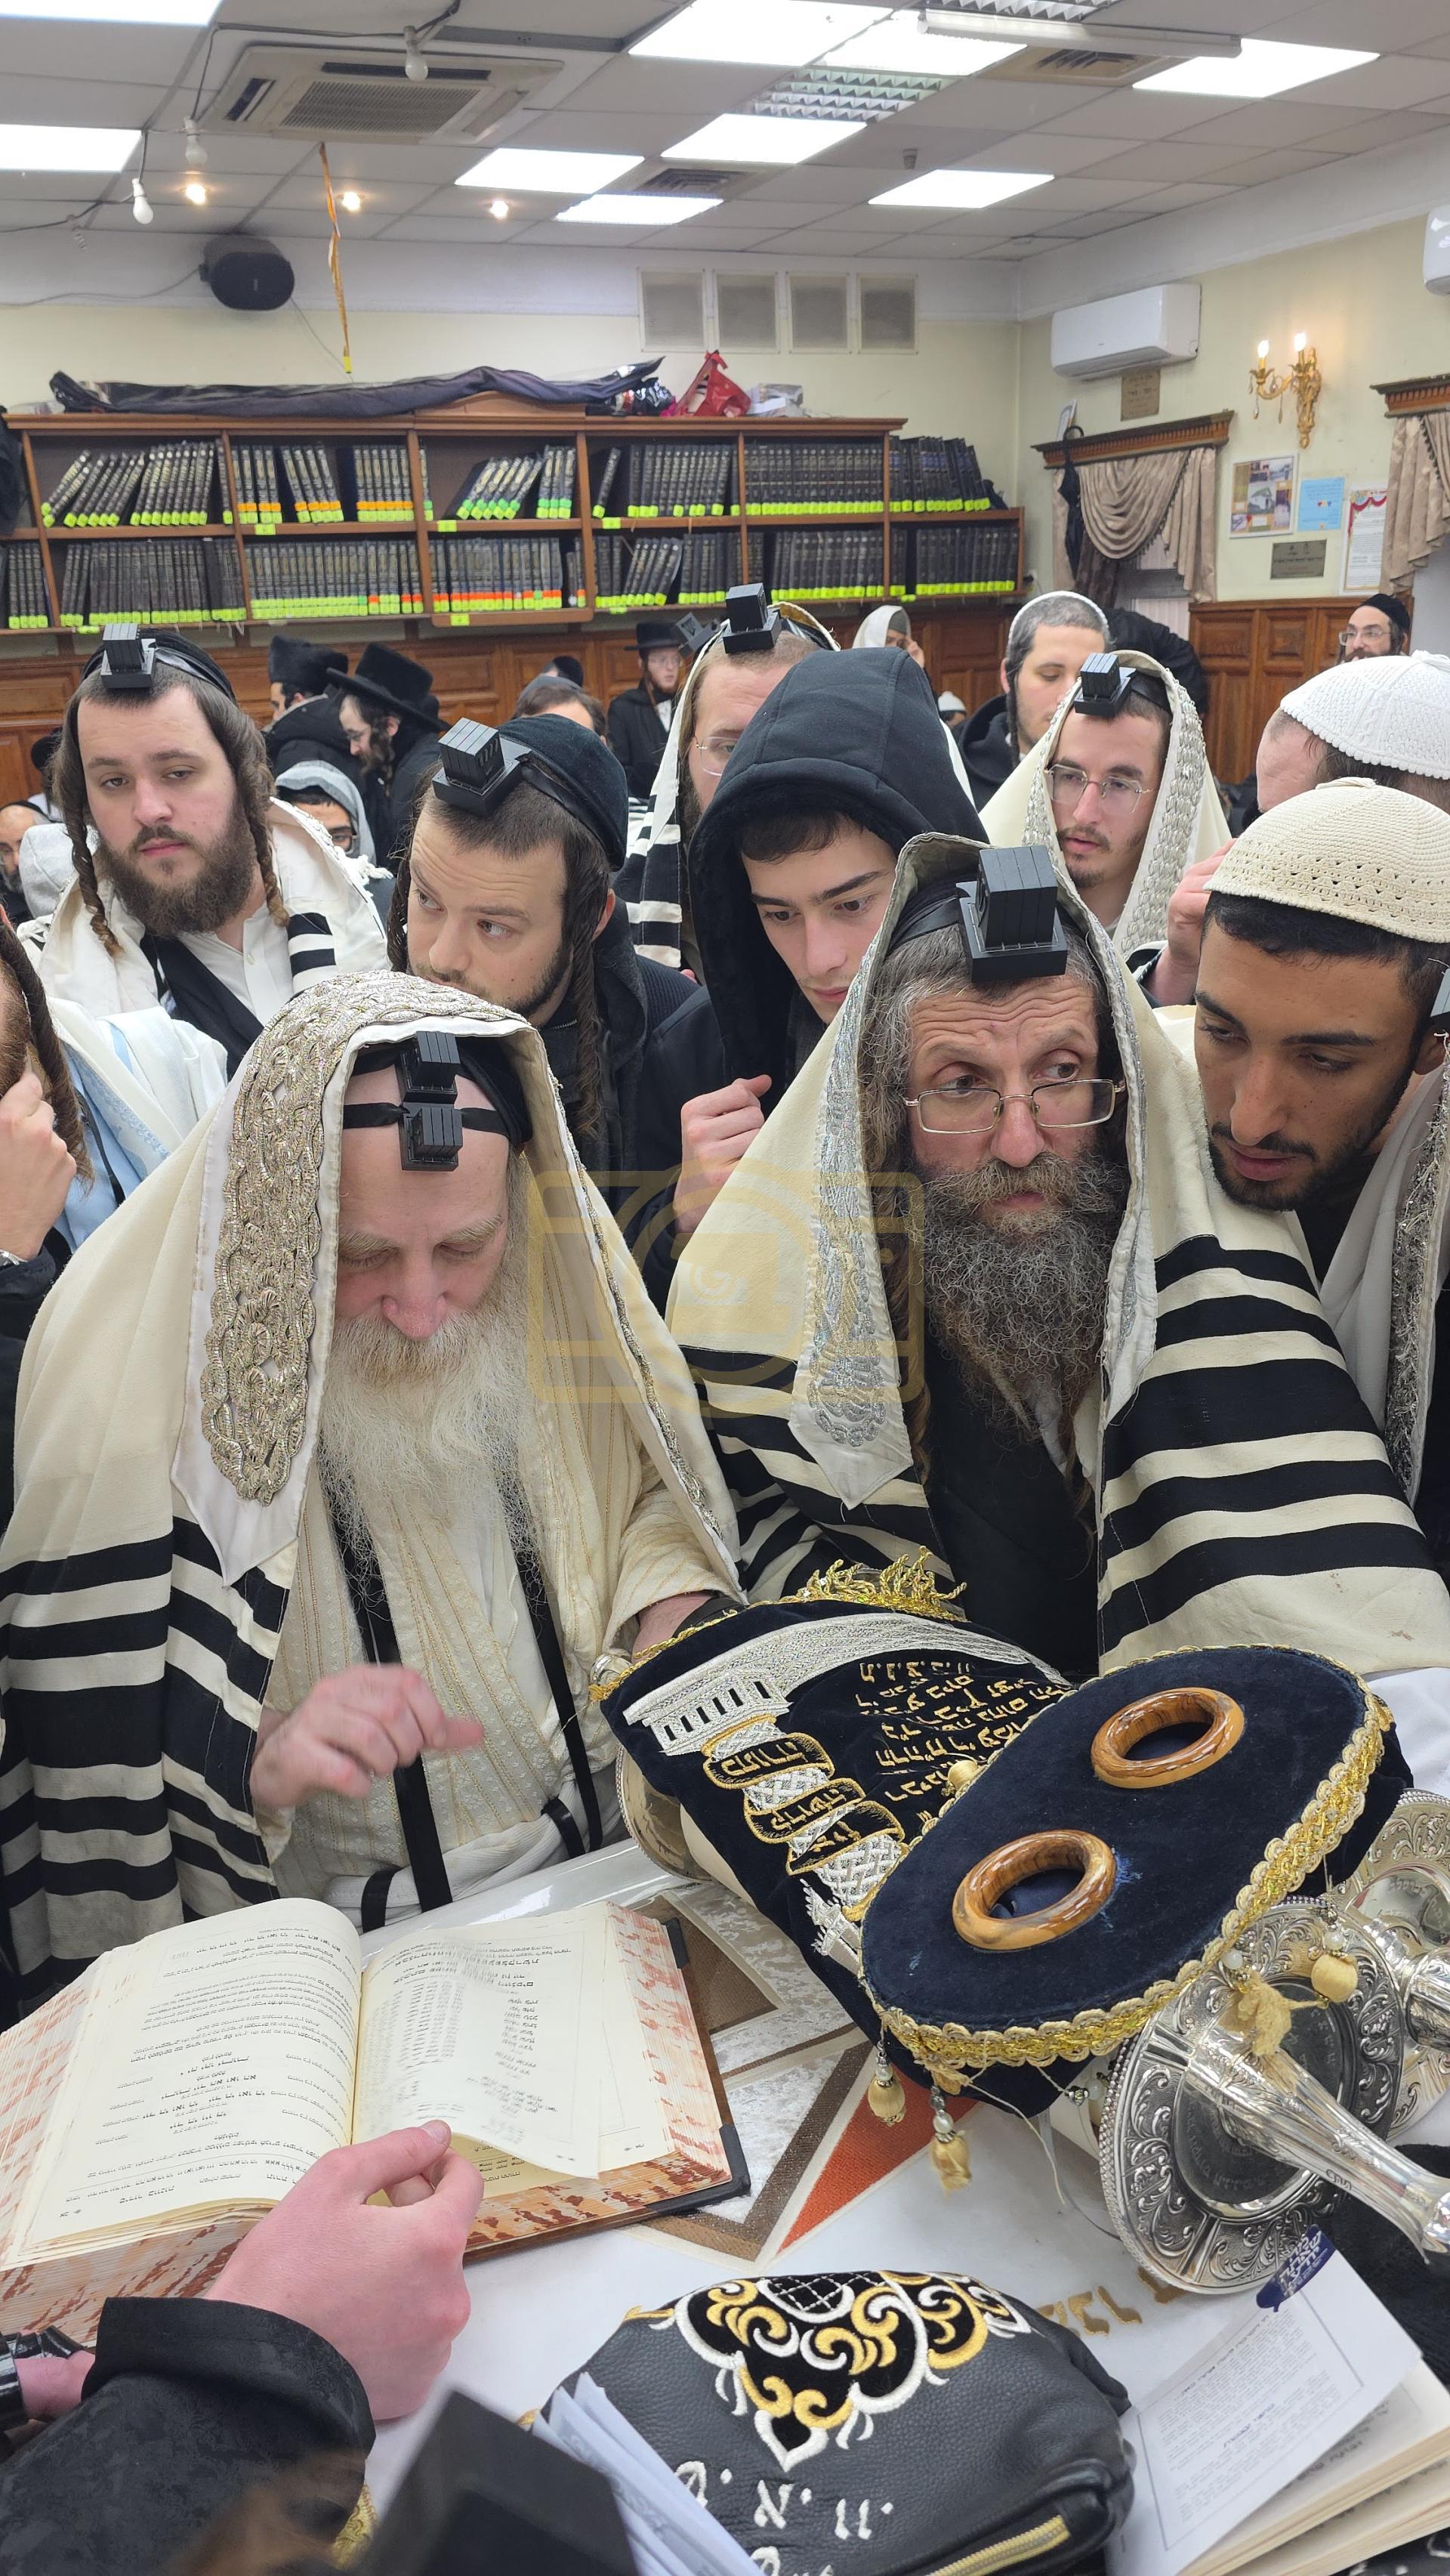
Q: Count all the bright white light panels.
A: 9